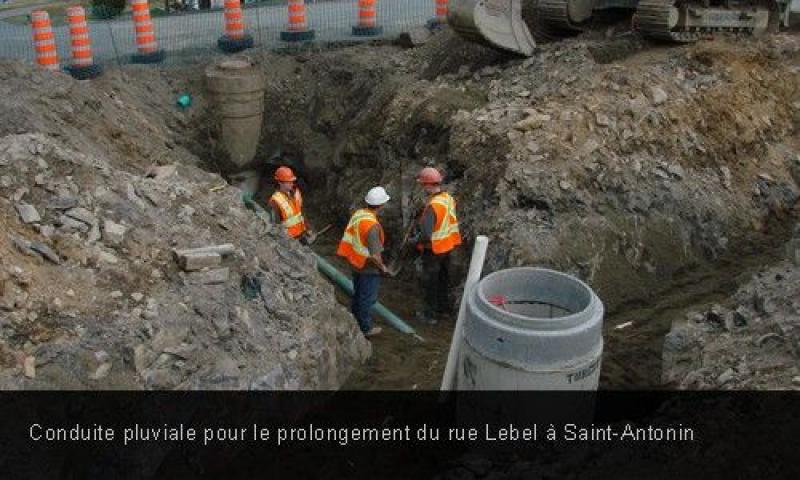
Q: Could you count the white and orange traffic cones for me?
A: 7